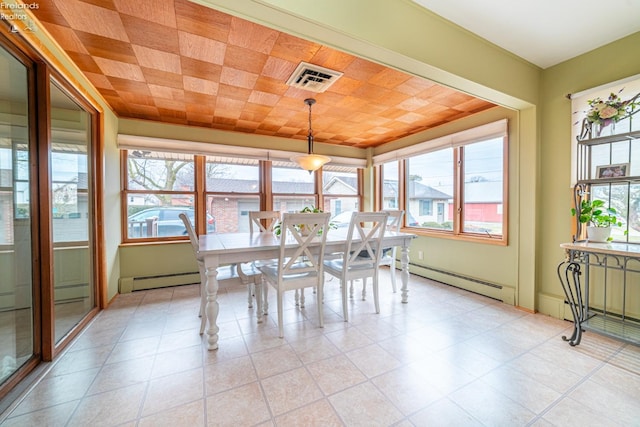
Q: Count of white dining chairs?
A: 5